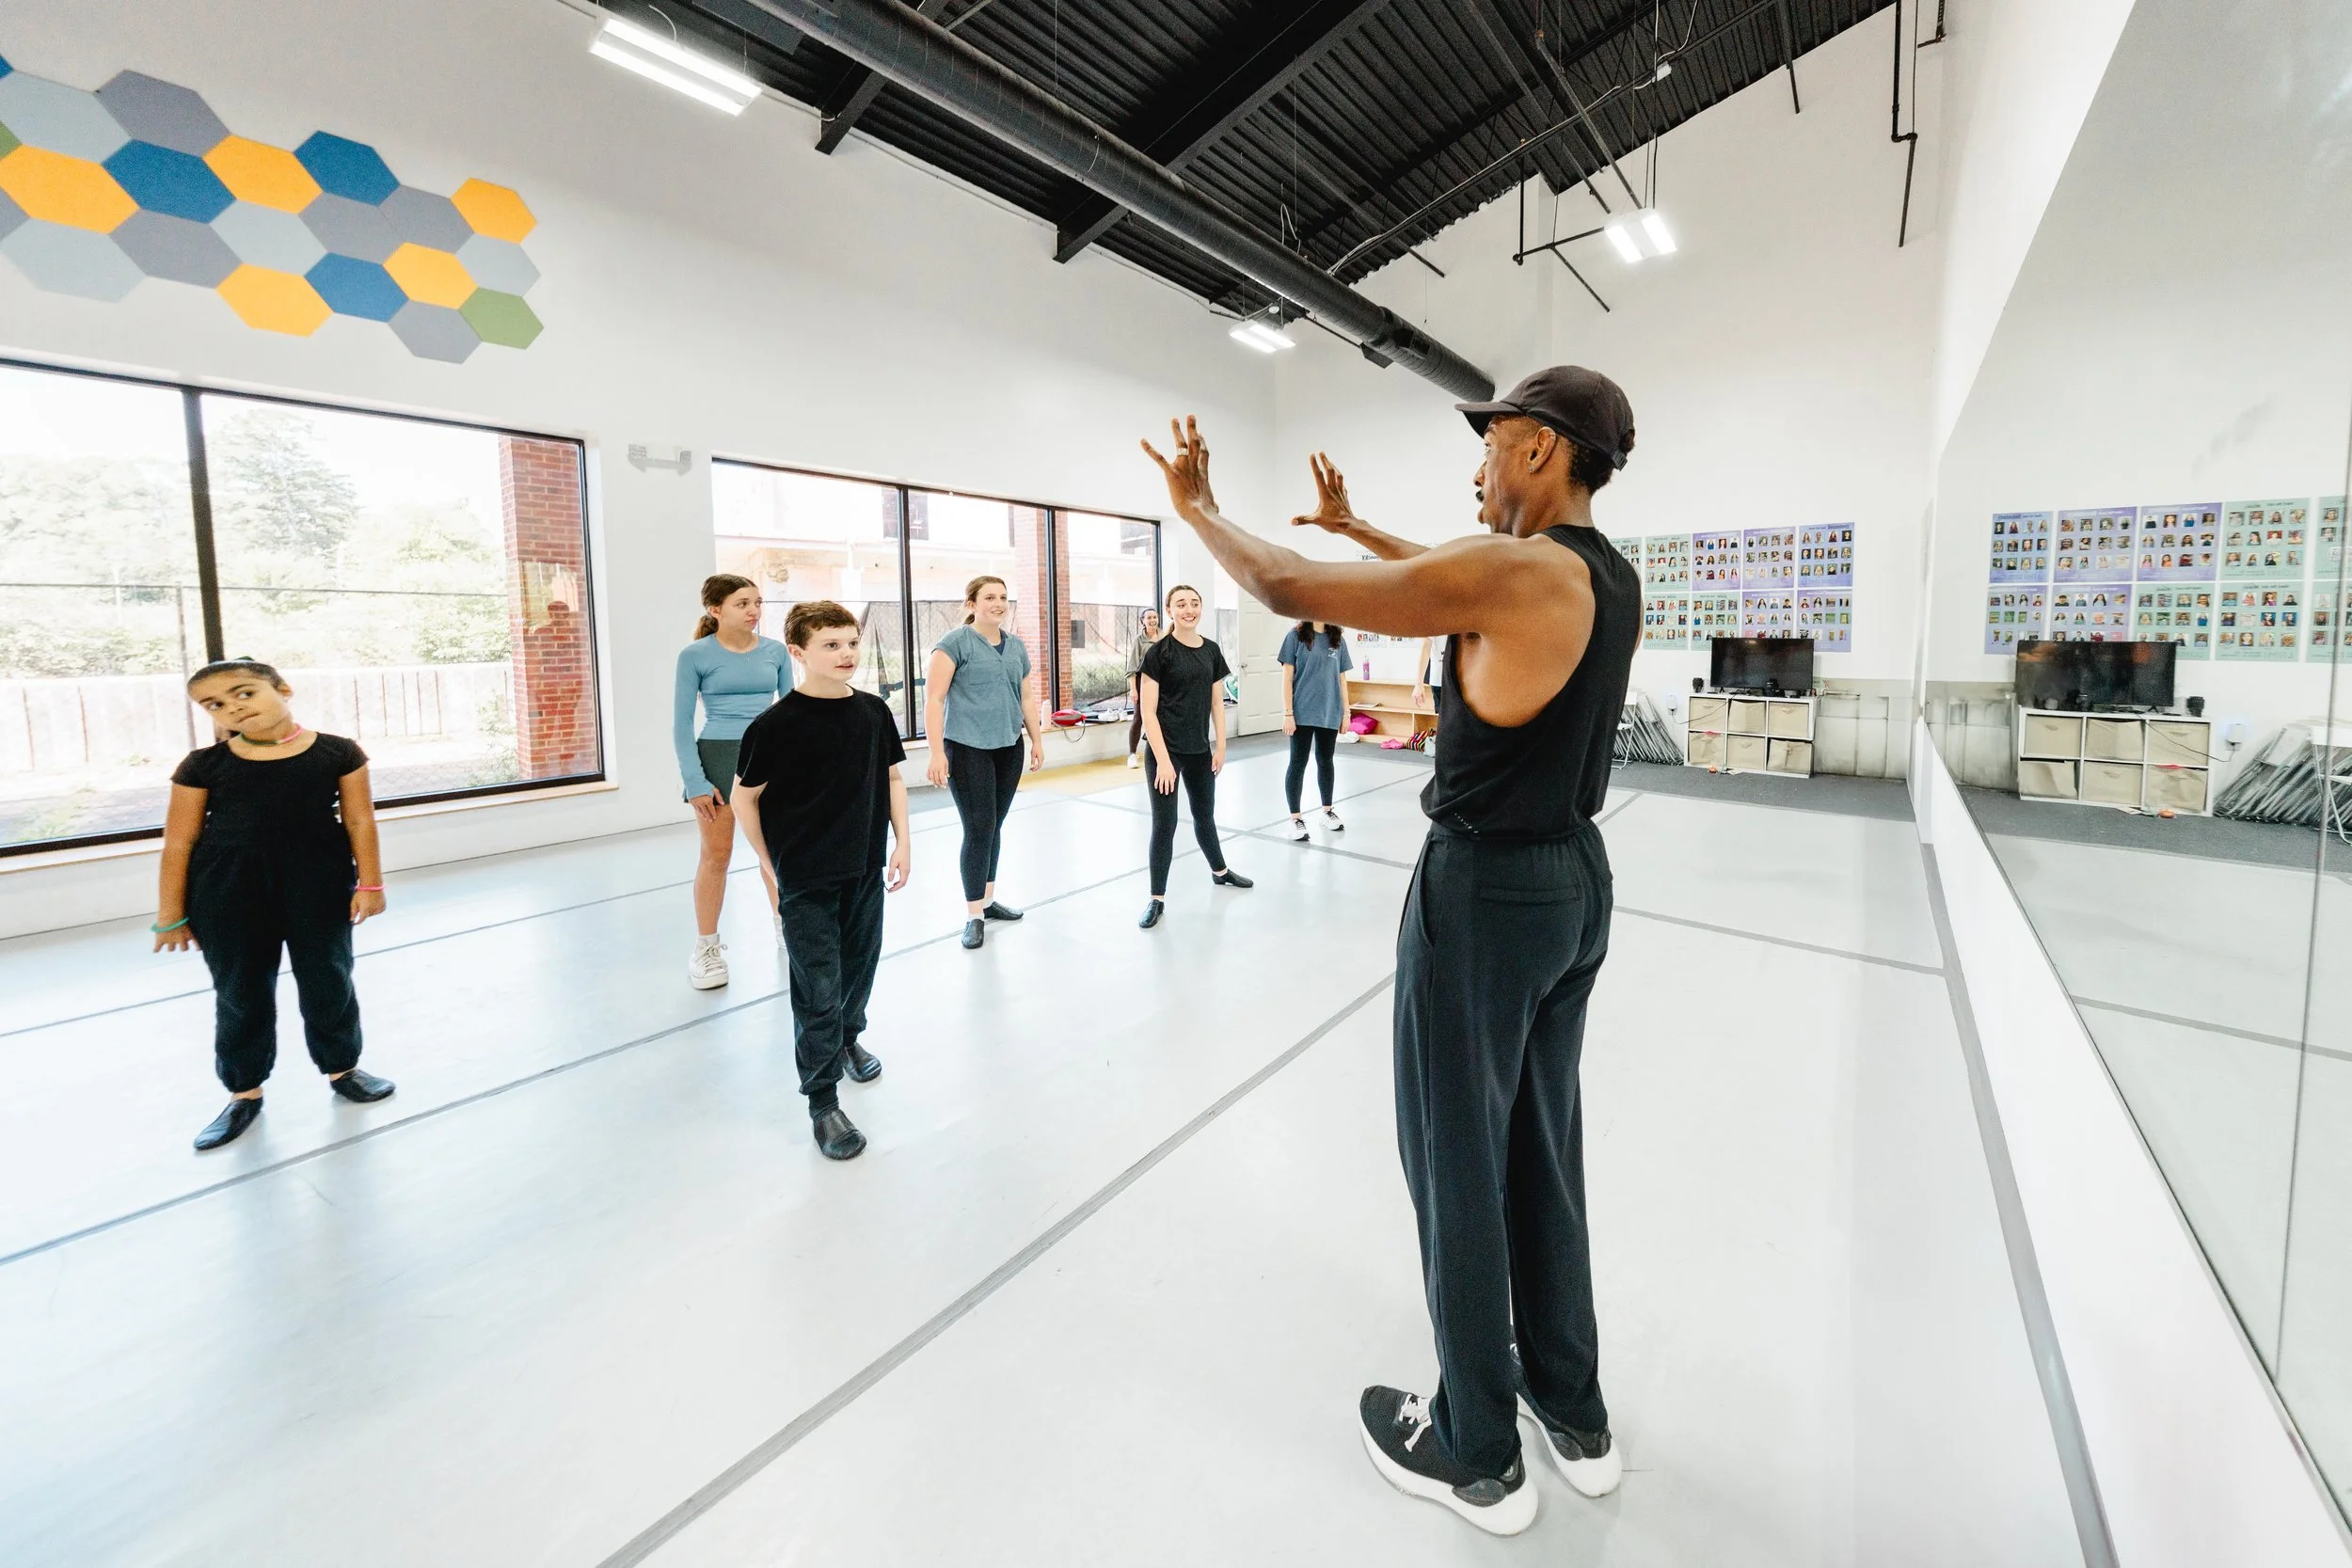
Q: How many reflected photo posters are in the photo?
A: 10